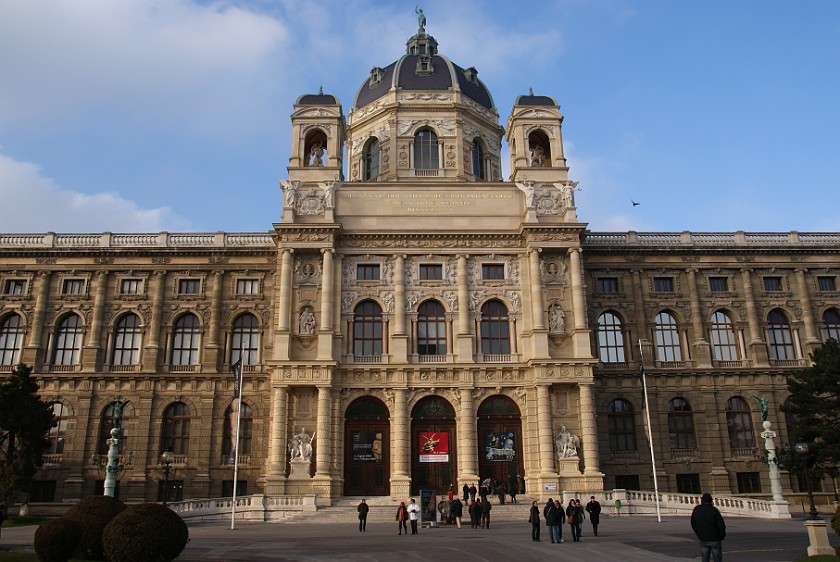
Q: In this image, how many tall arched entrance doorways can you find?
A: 3